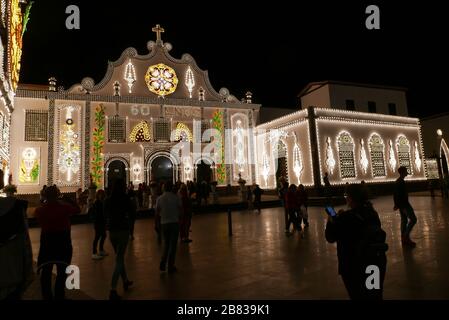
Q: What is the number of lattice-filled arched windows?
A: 3